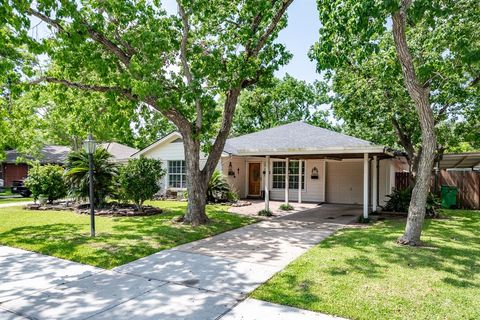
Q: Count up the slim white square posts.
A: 5